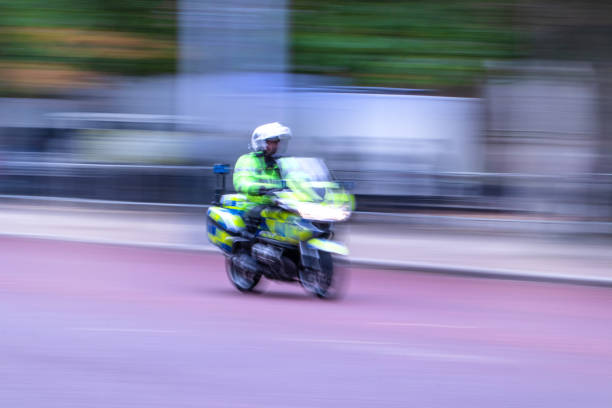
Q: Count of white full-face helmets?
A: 1